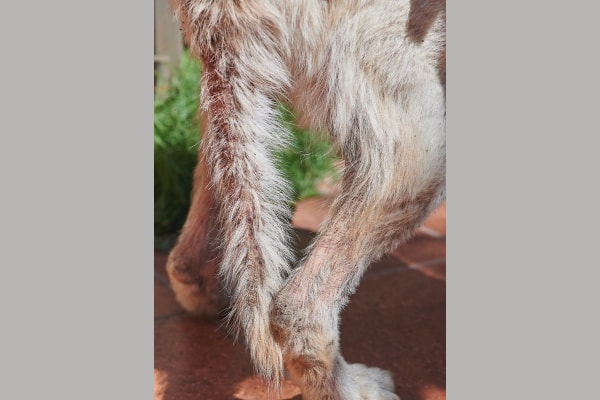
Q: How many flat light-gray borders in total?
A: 2